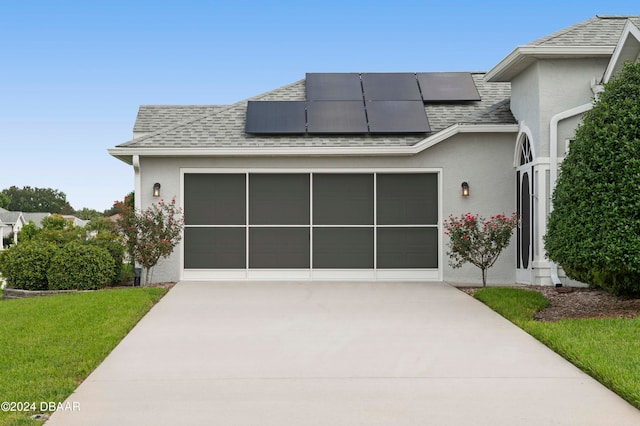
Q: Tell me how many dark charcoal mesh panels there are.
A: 8